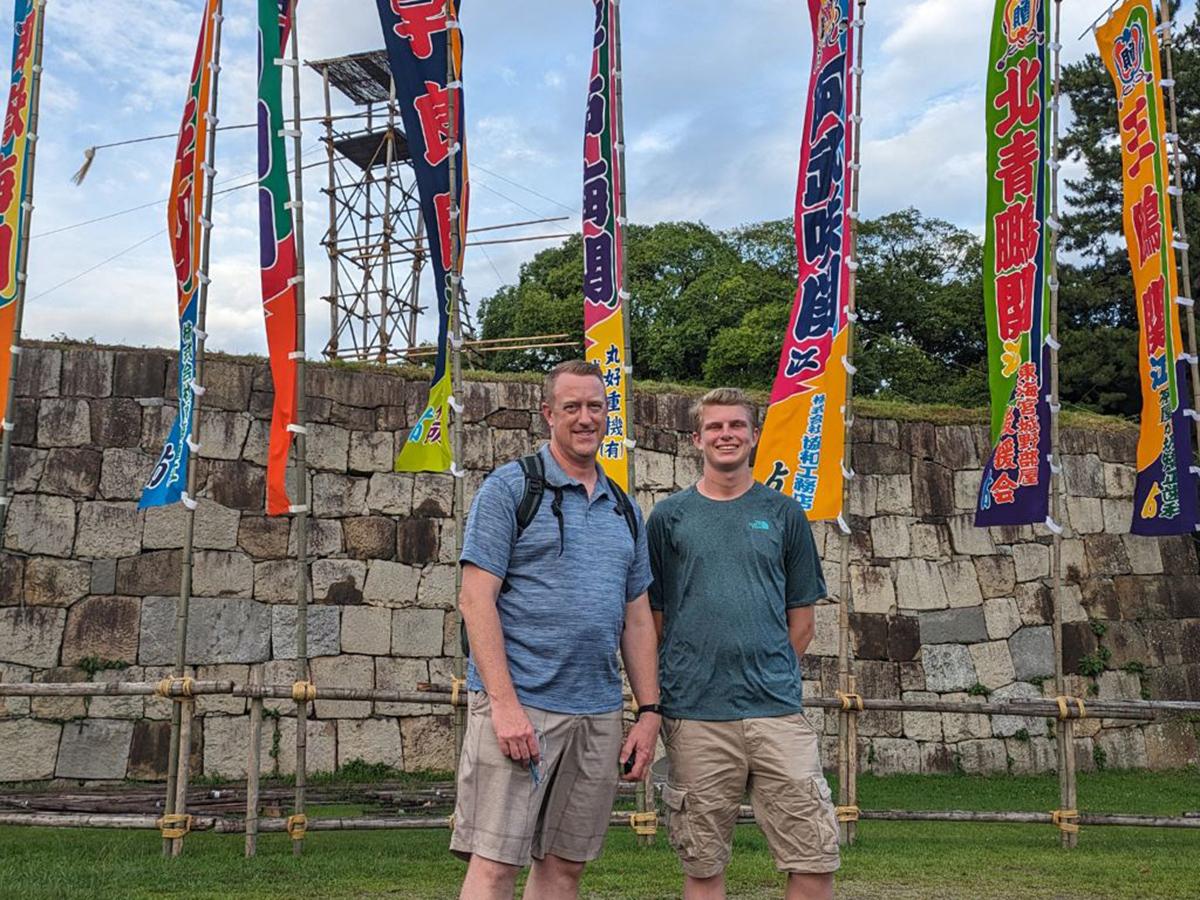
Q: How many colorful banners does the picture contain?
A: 8